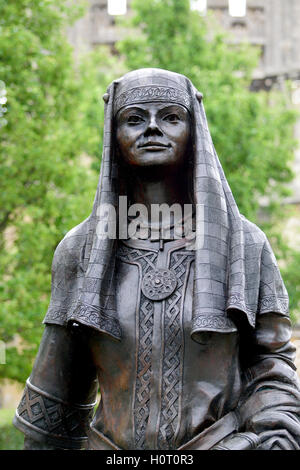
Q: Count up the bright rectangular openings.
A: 3